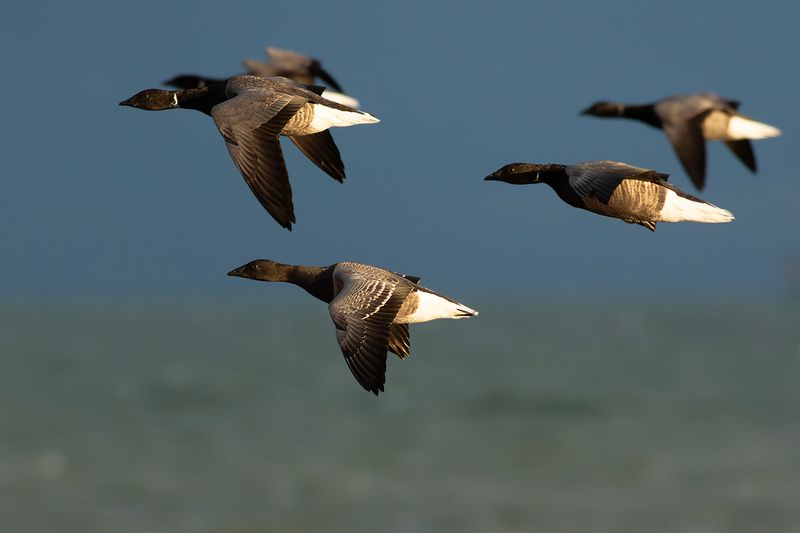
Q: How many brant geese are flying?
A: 5